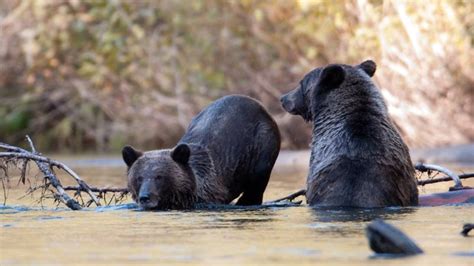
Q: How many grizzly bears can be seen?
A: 2